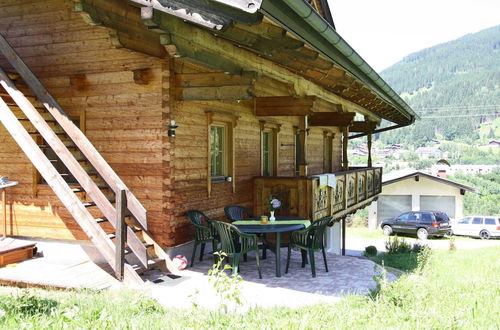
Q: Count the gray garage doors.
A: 2